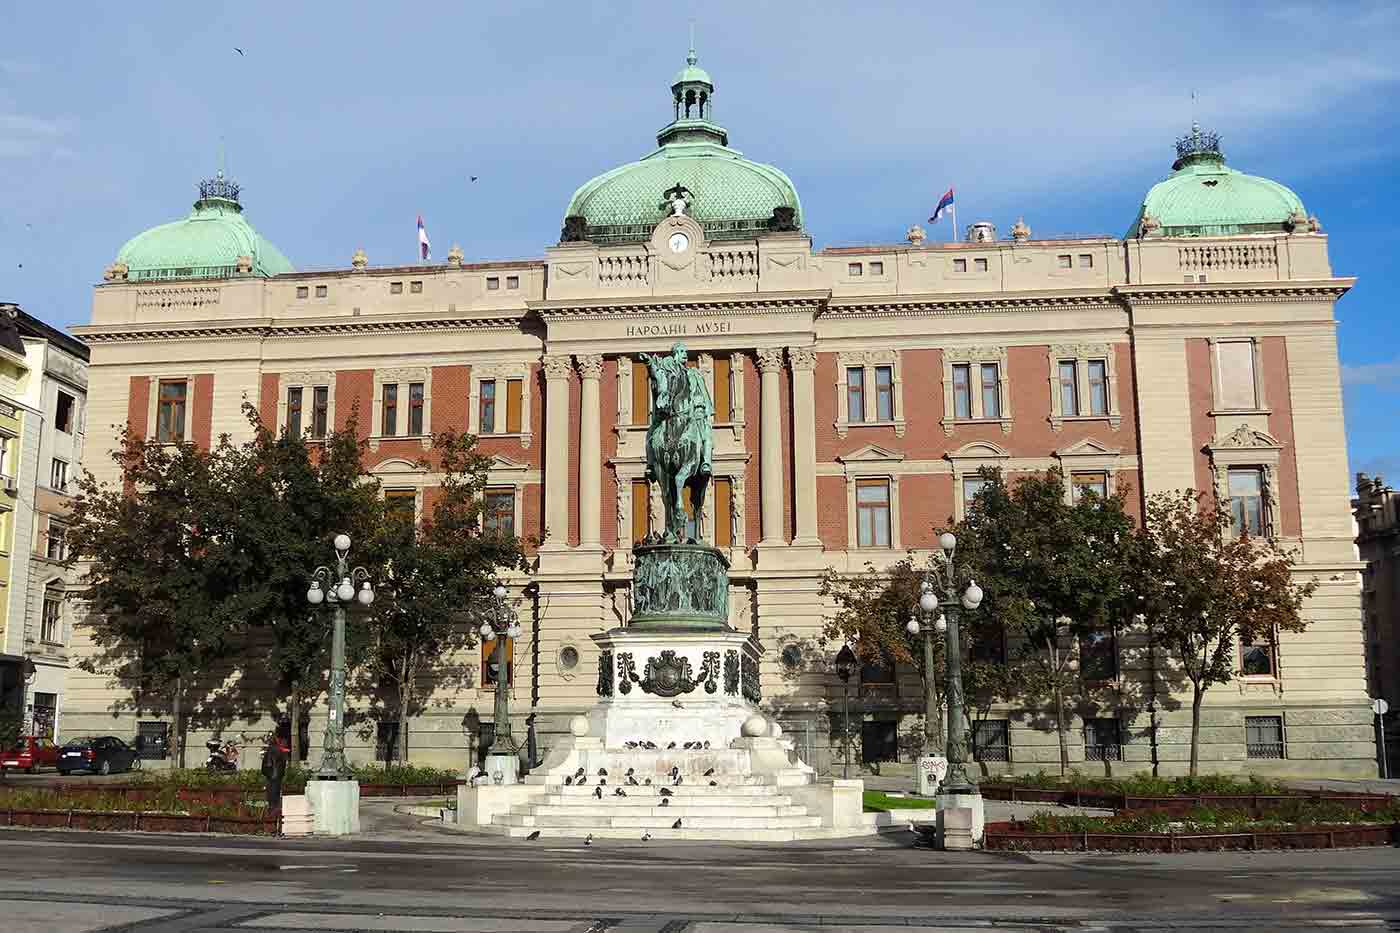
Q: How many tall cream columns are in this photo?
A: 4